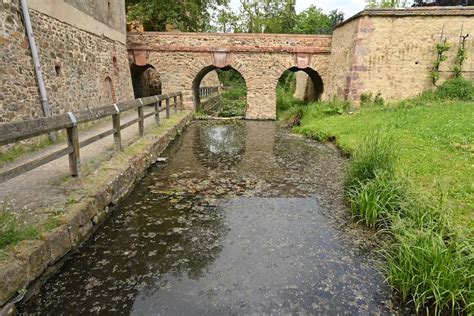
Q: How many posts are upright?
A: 7